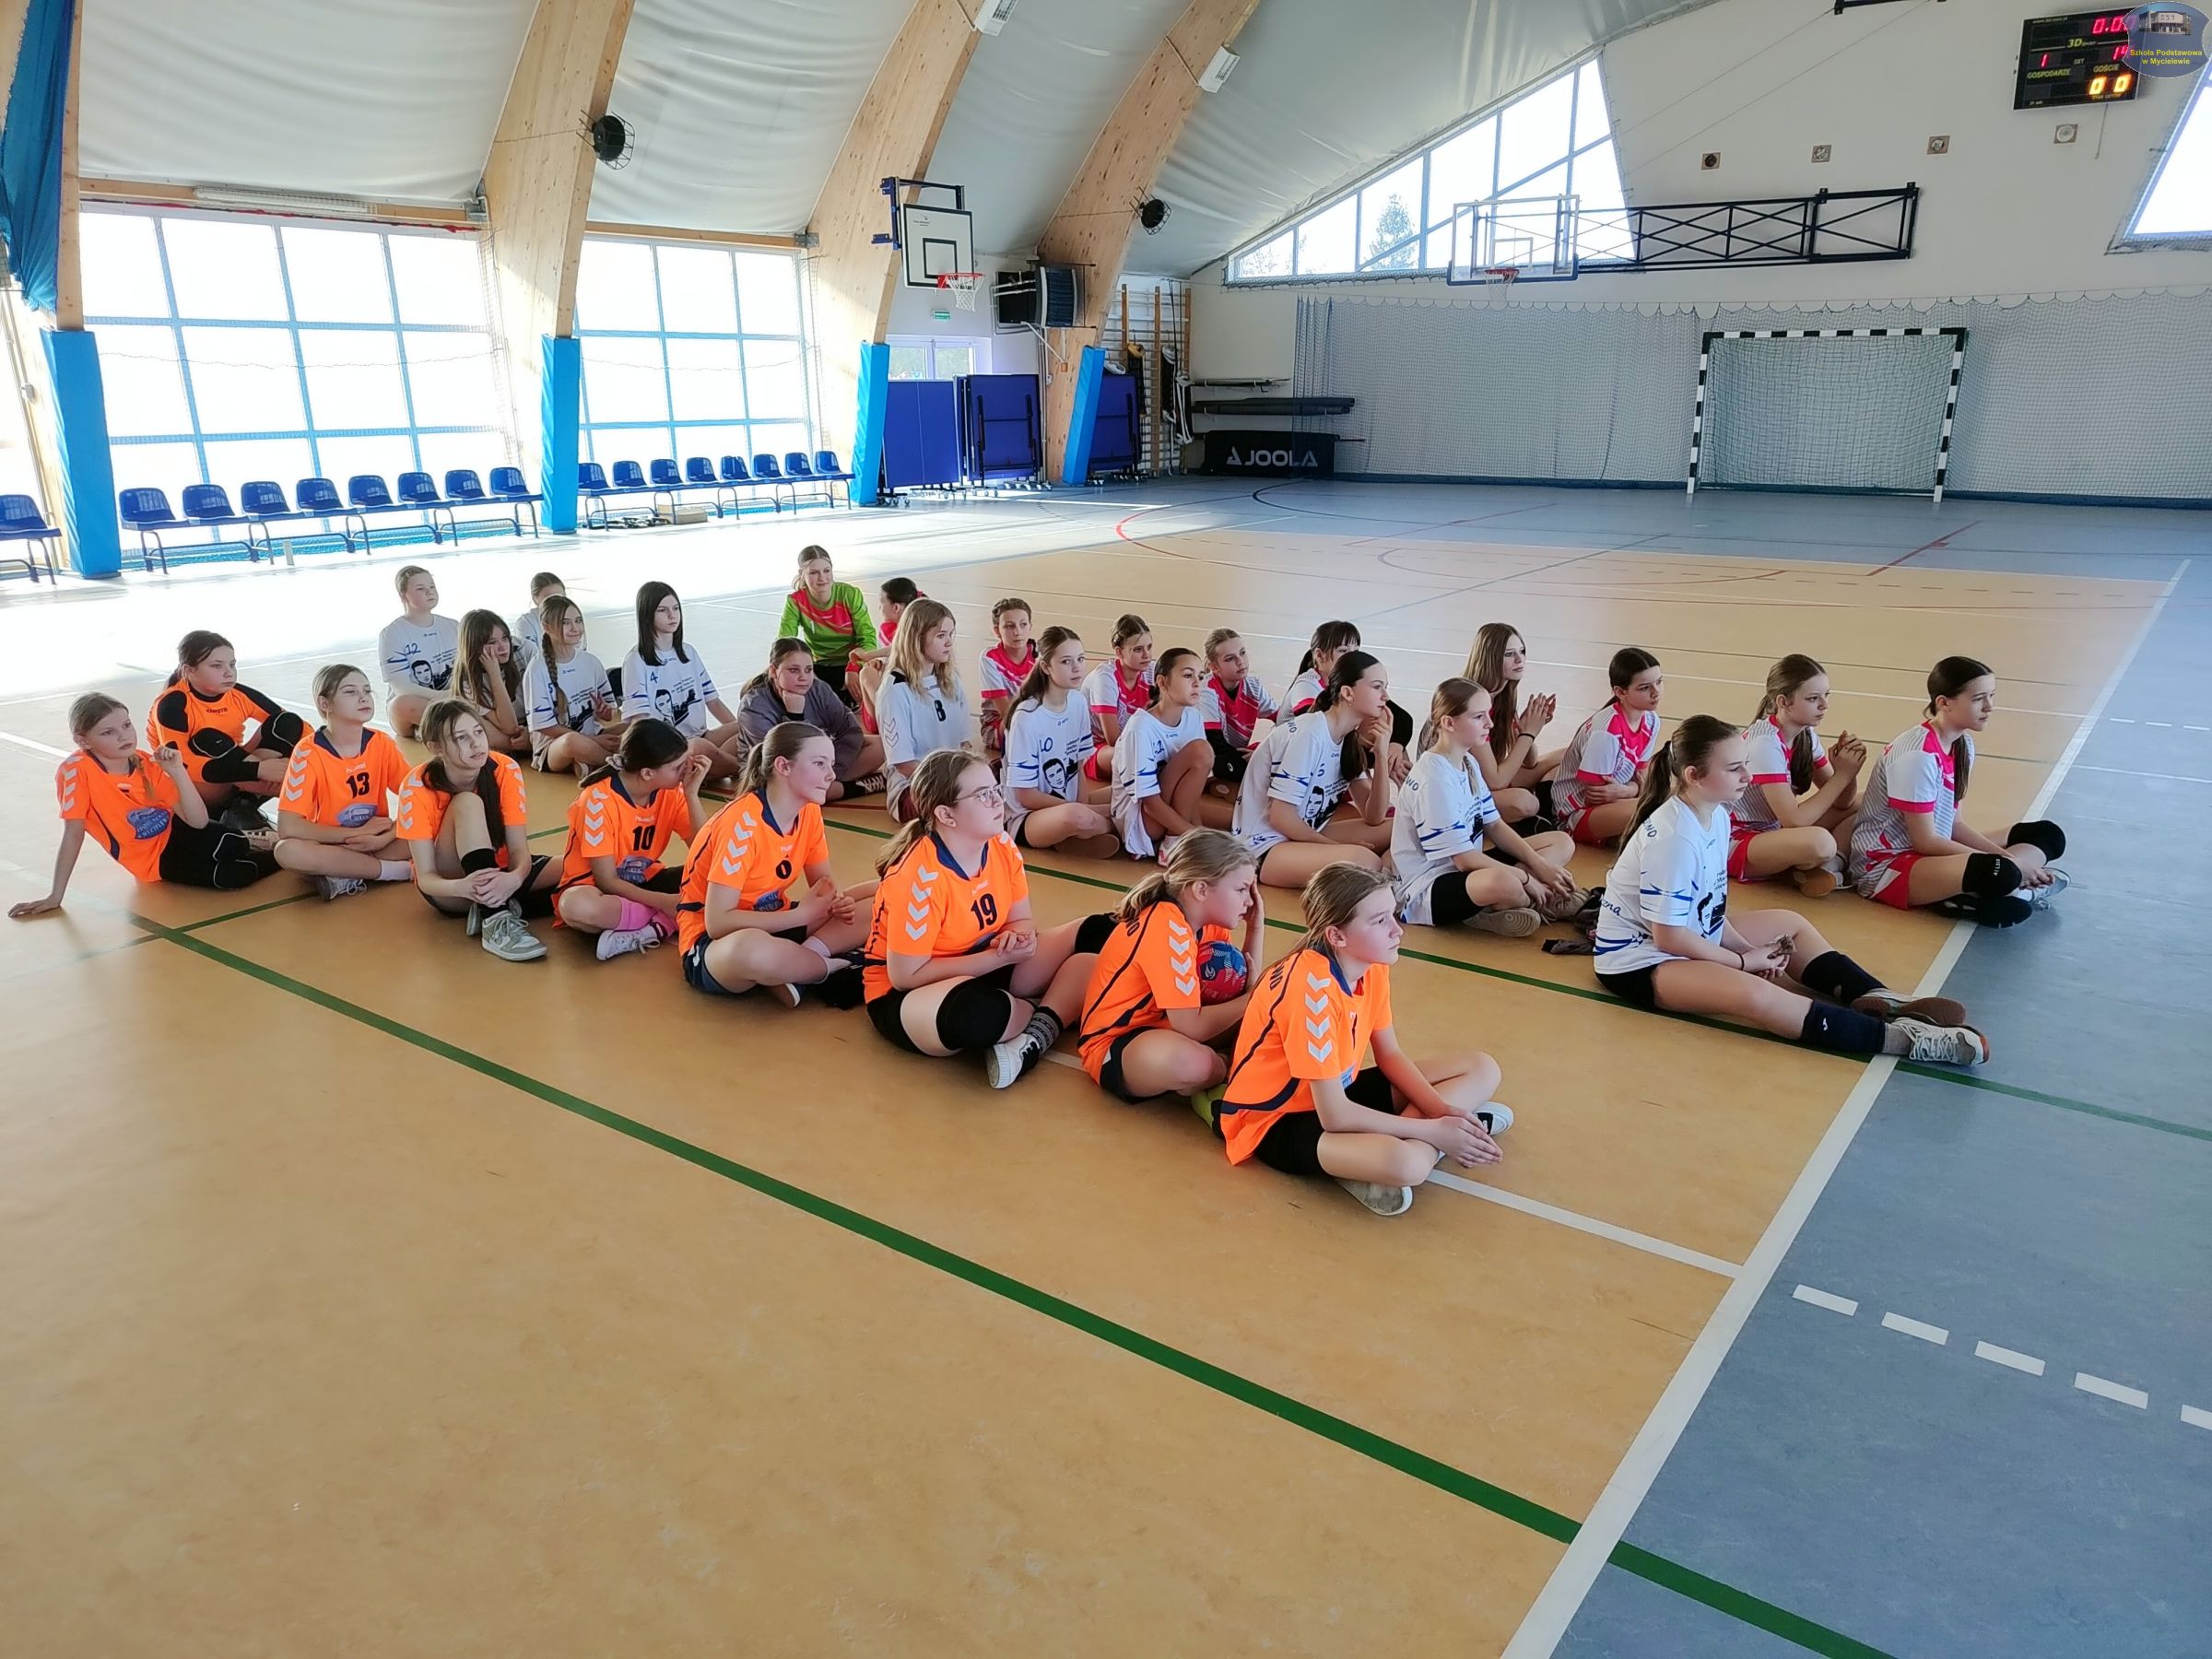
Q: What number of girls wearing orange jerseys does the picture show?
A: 9